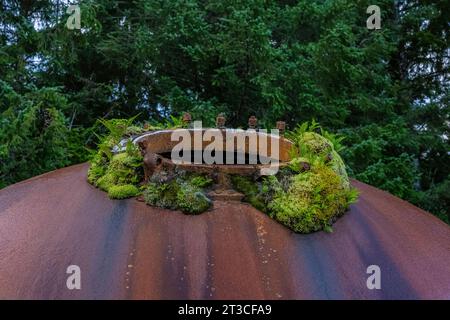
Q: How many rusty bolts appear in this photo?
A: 4